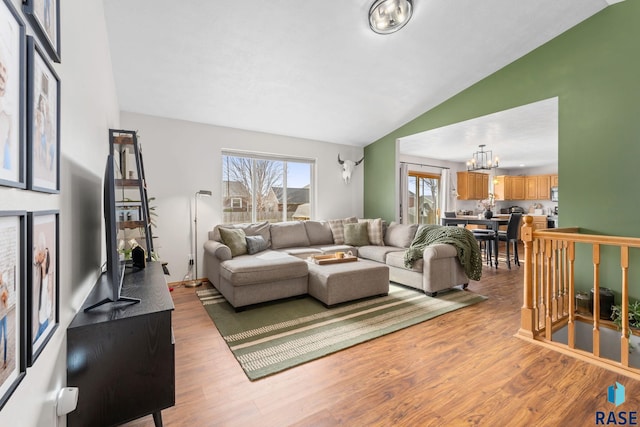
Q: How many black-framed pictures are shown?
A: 5